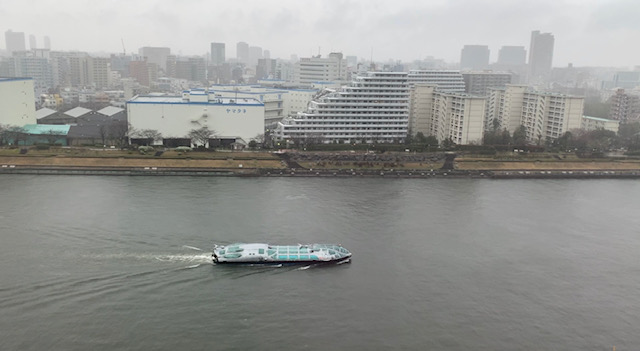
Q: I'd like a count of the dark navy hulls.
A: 1